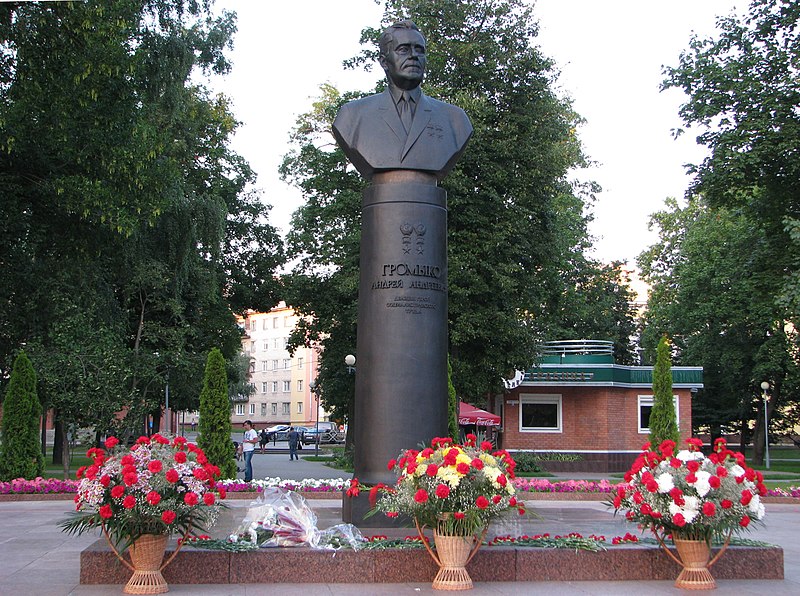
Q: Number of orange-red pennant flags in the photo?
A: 0